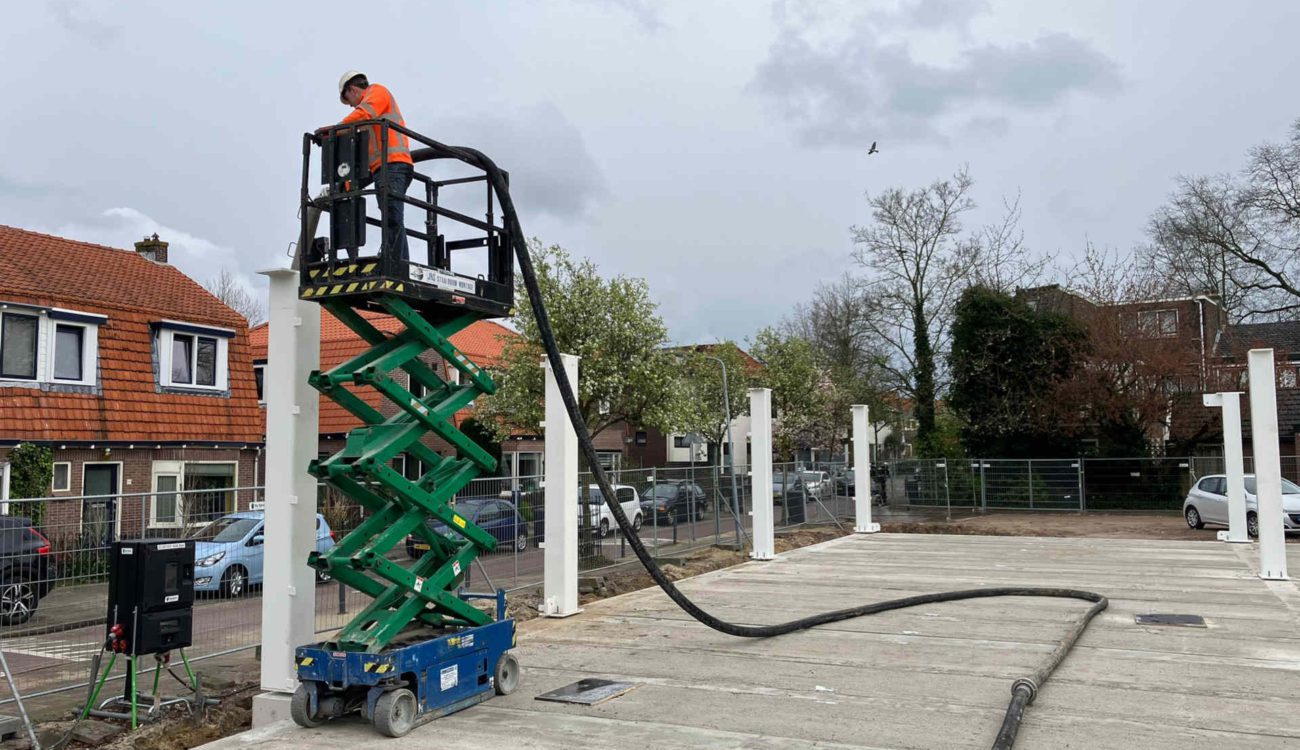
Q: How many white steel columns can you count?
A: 6